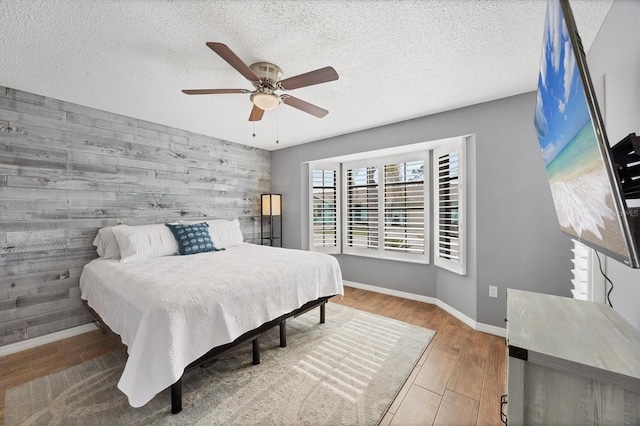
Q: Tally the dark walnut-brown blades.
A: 5